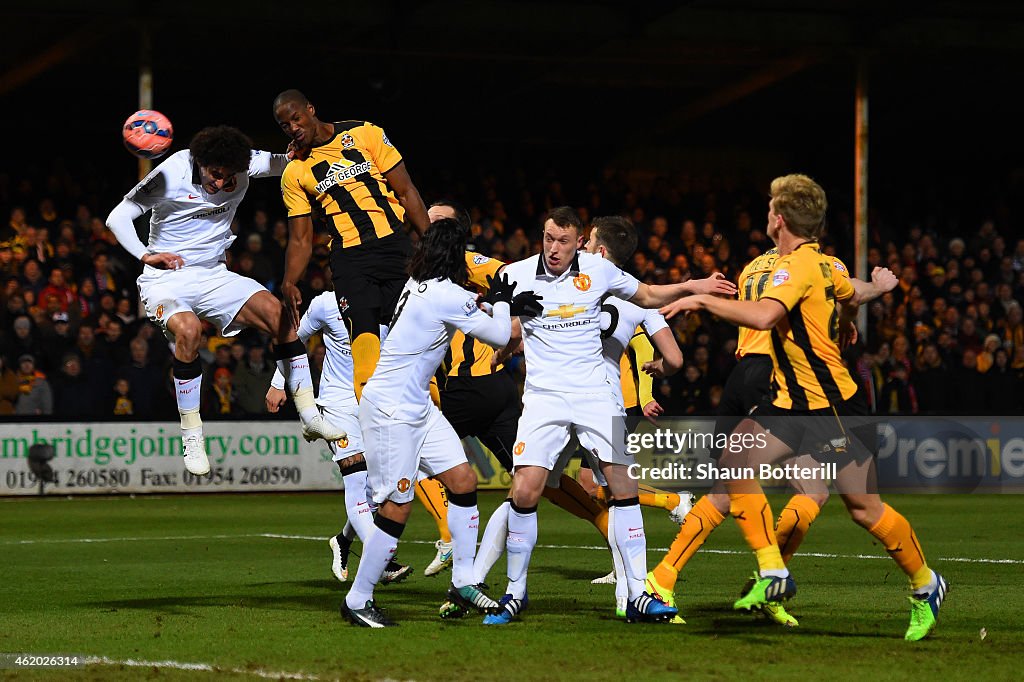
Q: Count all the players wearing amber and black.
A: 5